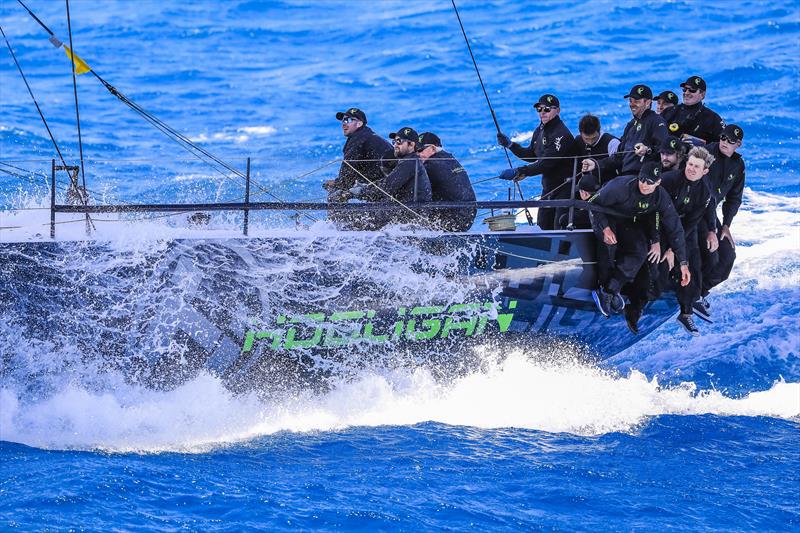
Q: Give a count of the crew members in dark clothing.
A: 13